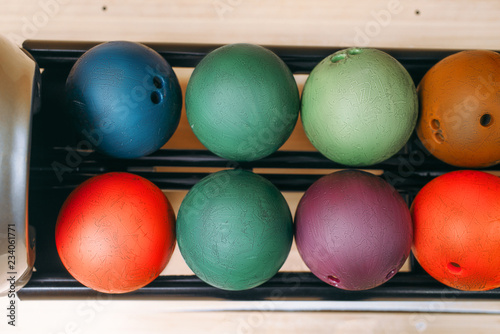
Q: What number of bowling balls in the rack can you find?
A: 8